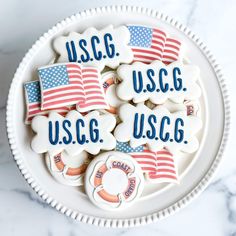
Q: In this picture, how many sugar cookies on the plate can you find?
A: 12